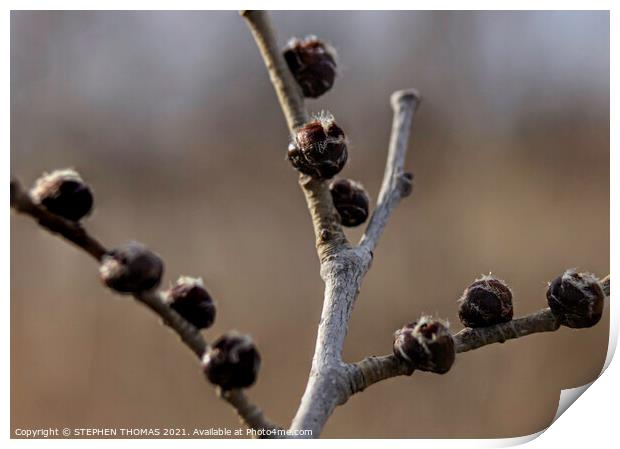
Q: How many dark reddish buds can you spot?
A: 10